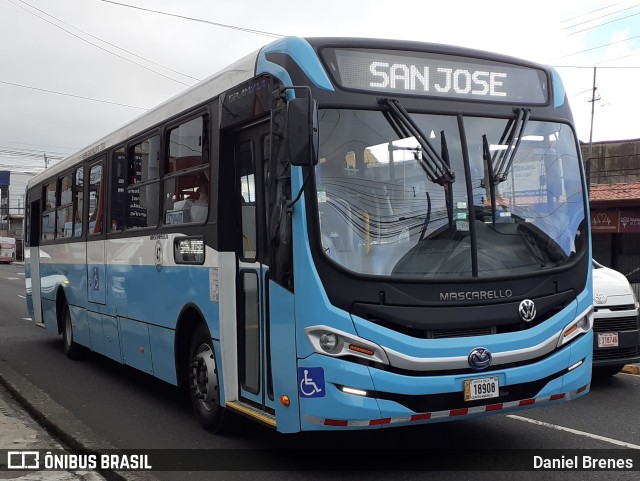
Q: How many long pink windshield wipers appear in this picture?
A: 0